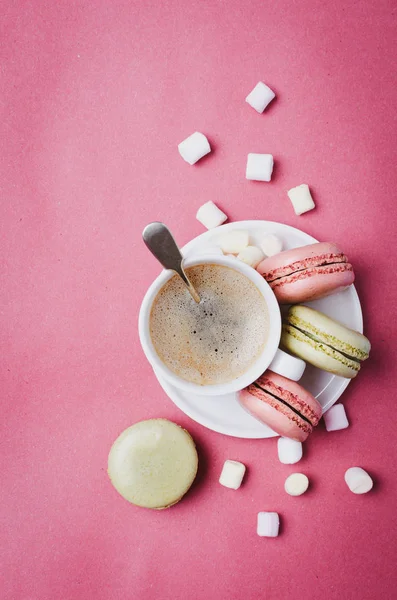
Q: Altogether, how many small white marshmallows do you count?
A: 14